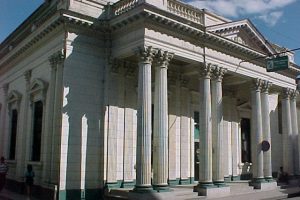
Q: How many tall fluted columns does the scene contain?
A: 8